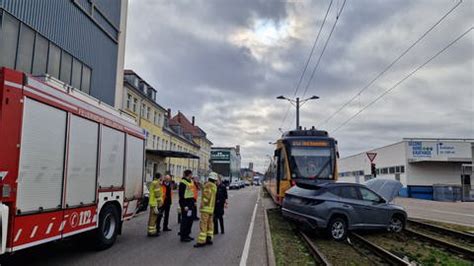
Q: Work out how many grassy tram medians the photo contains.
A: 1